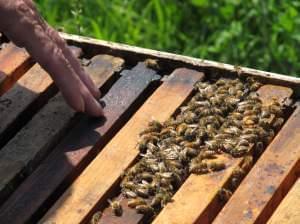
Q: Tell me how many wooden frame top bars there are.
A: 9